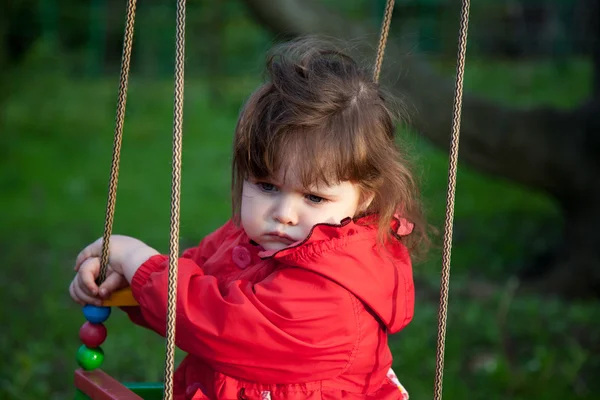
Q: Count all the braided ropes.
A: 4